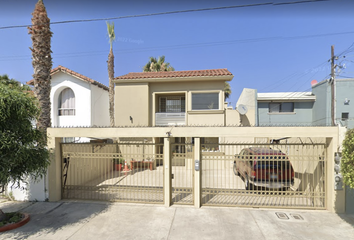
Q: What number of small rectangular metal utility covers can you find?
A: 2